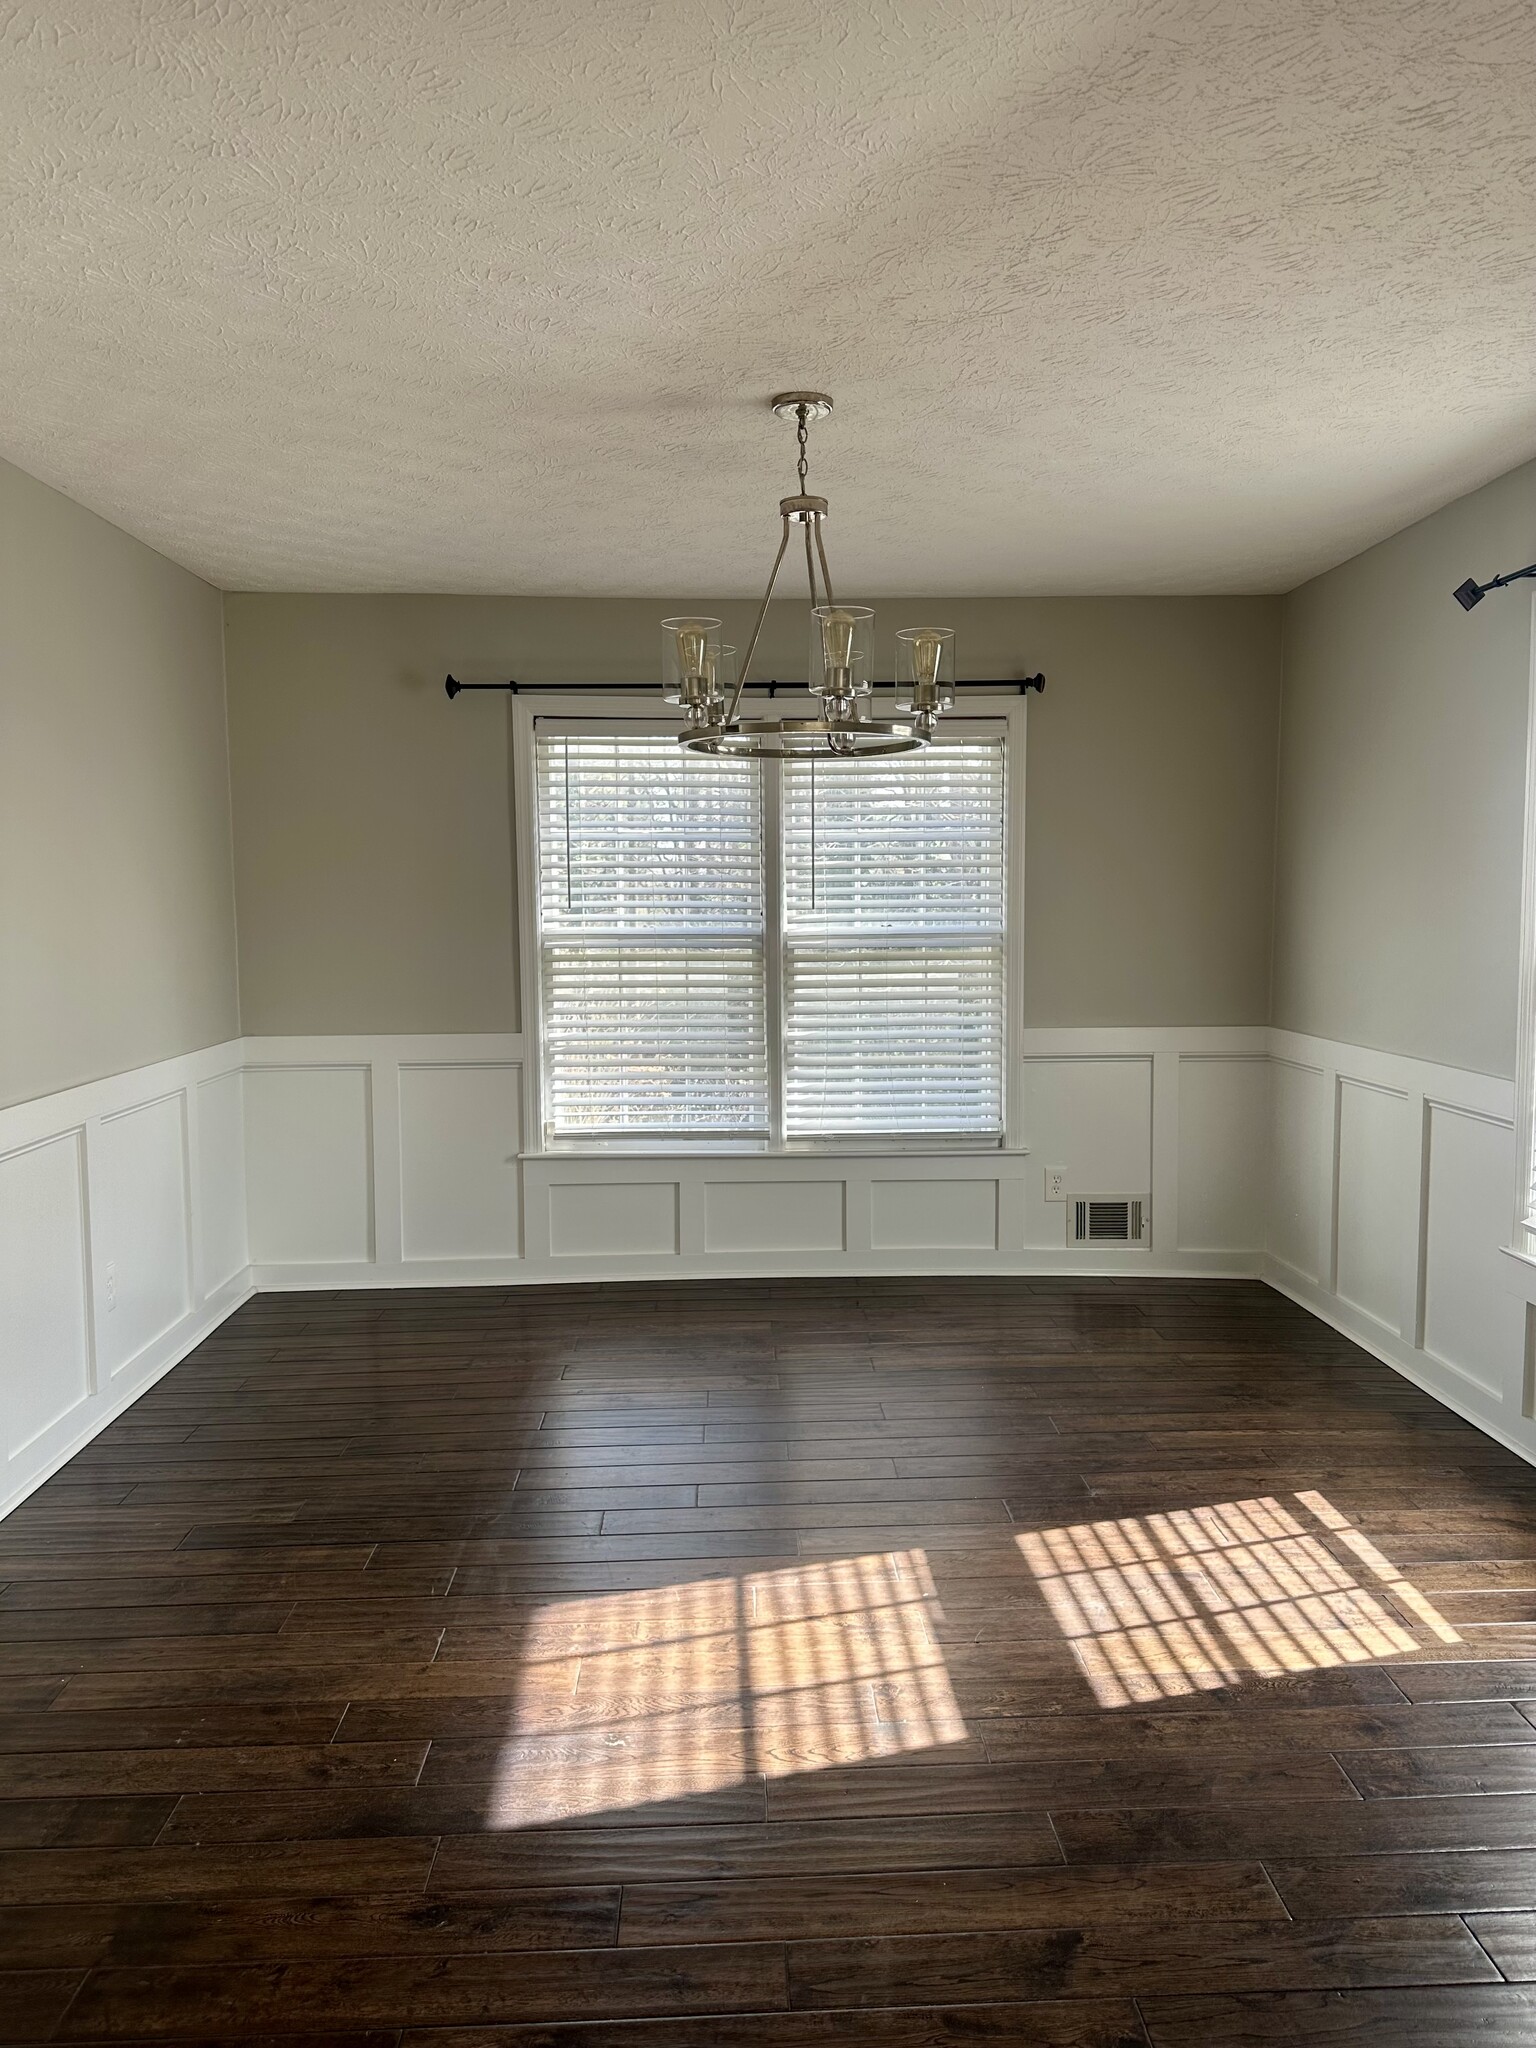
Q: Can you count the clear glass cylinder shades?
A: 5